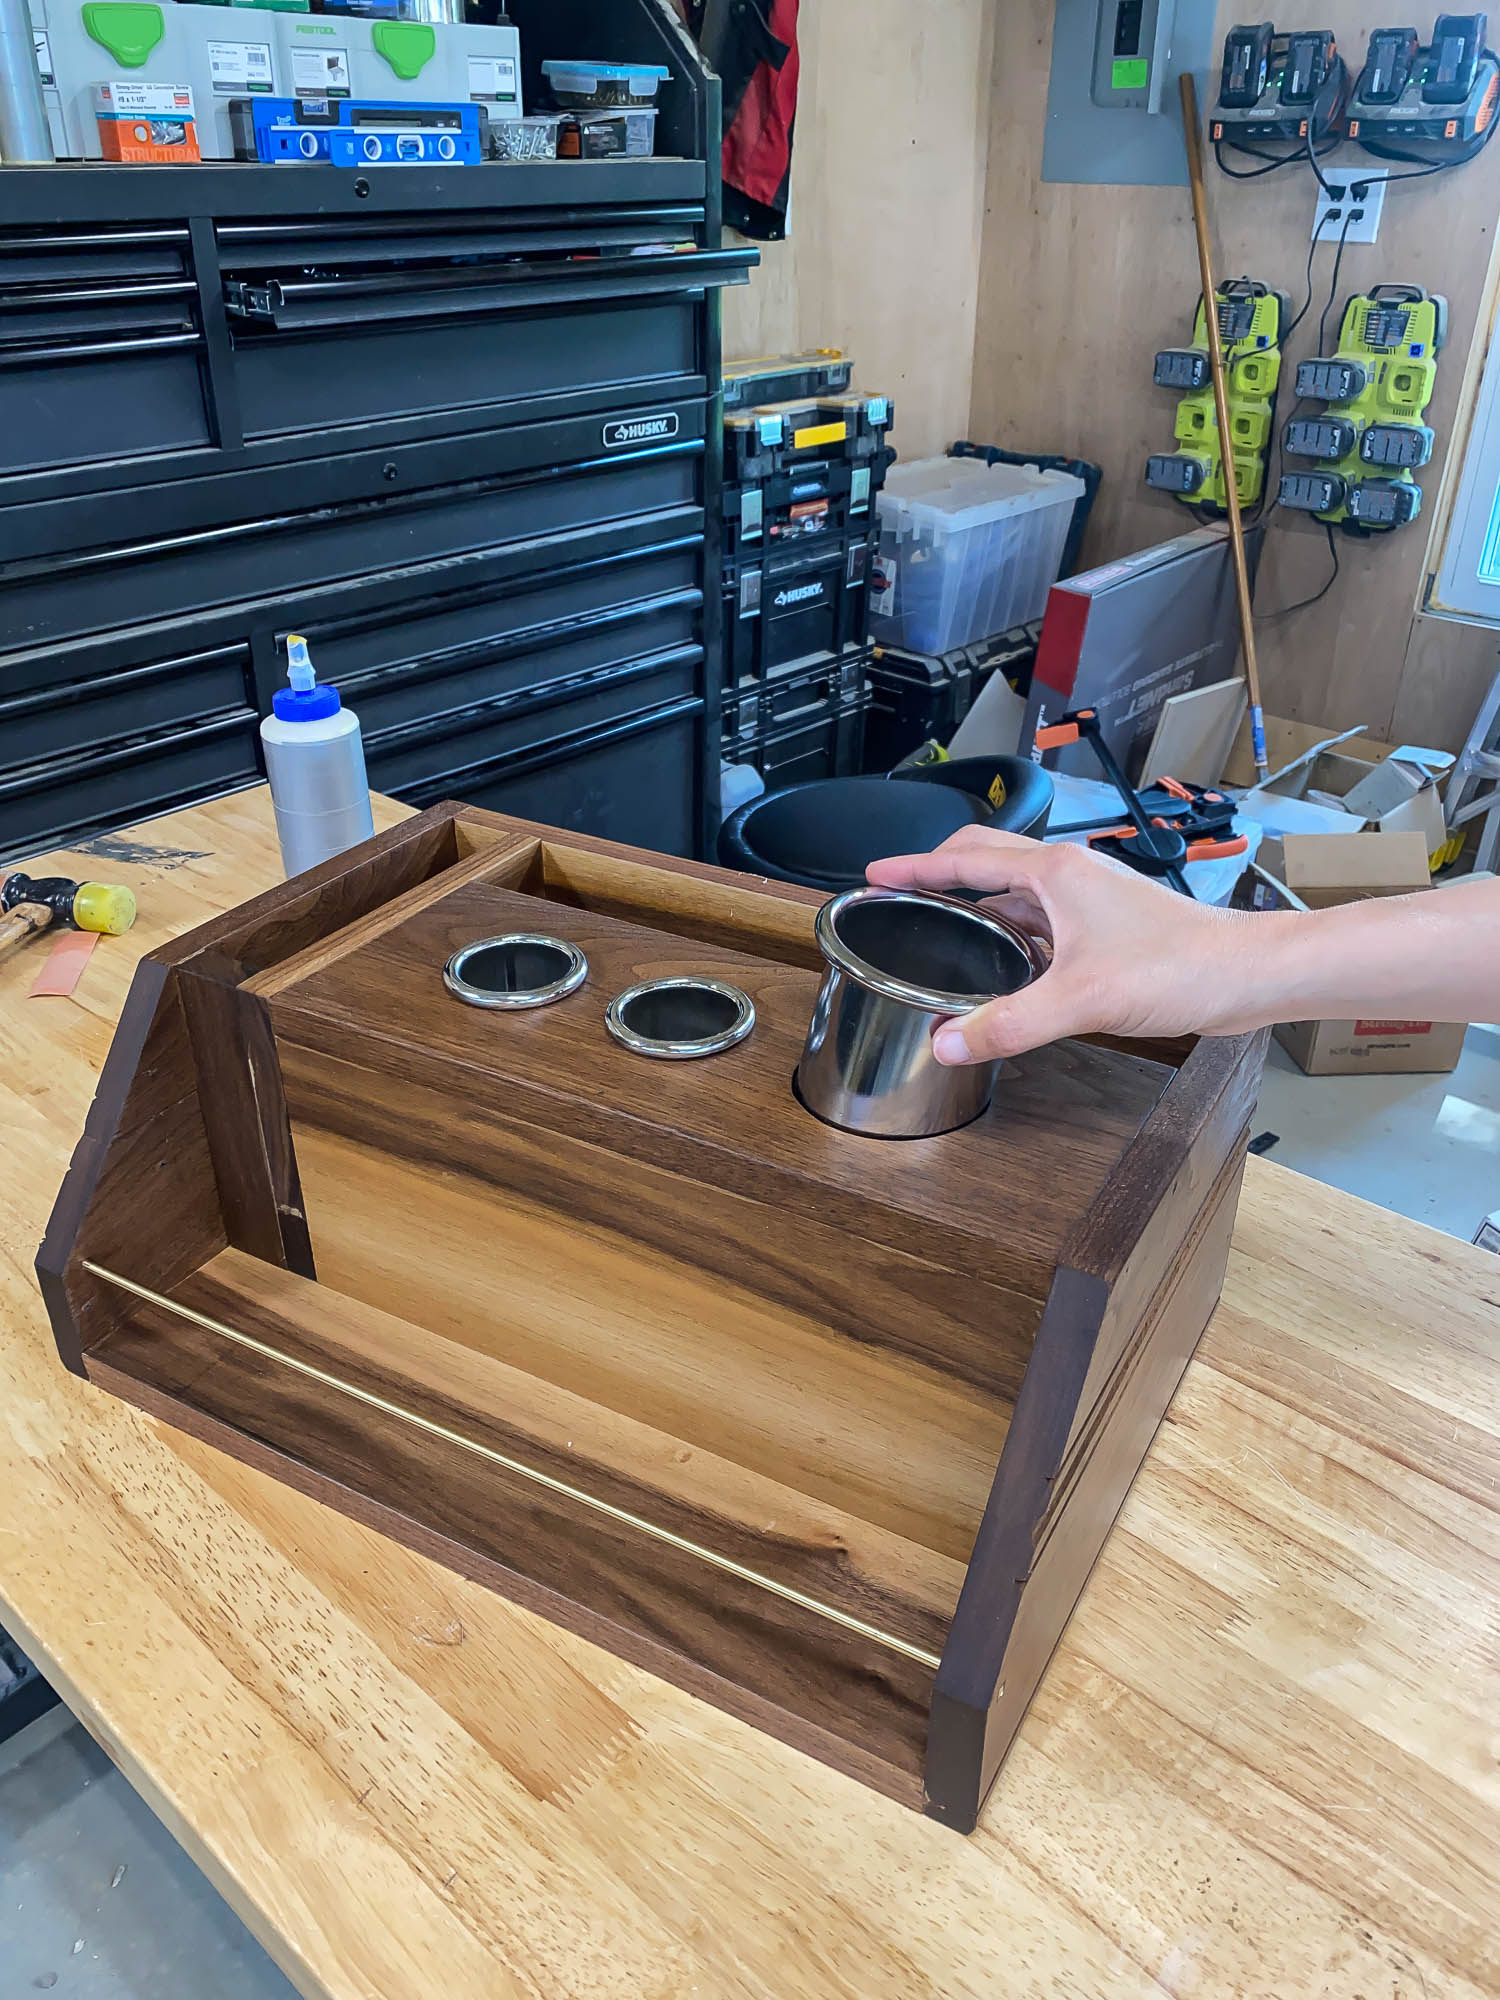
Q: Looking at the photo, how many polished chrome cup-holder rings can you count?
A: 3